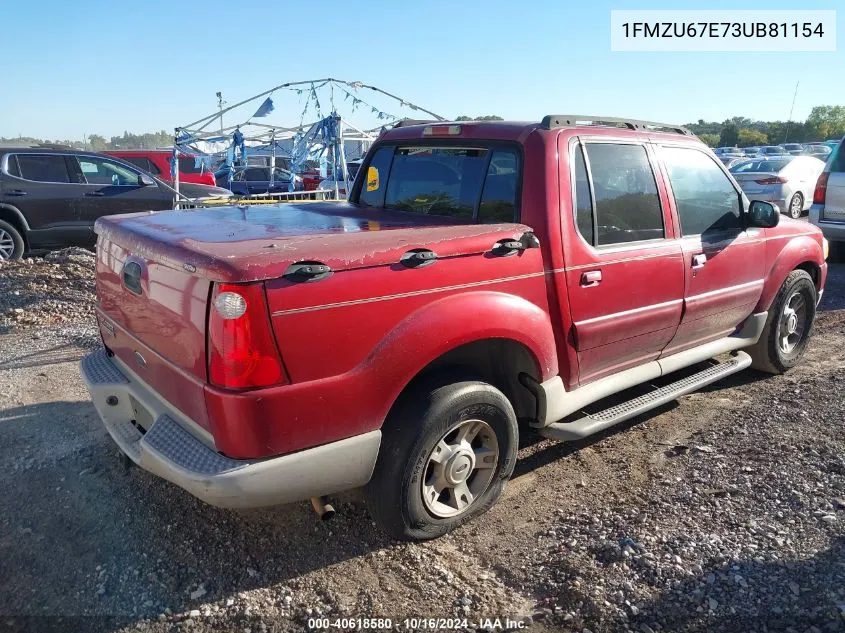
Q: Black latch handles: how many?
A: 3